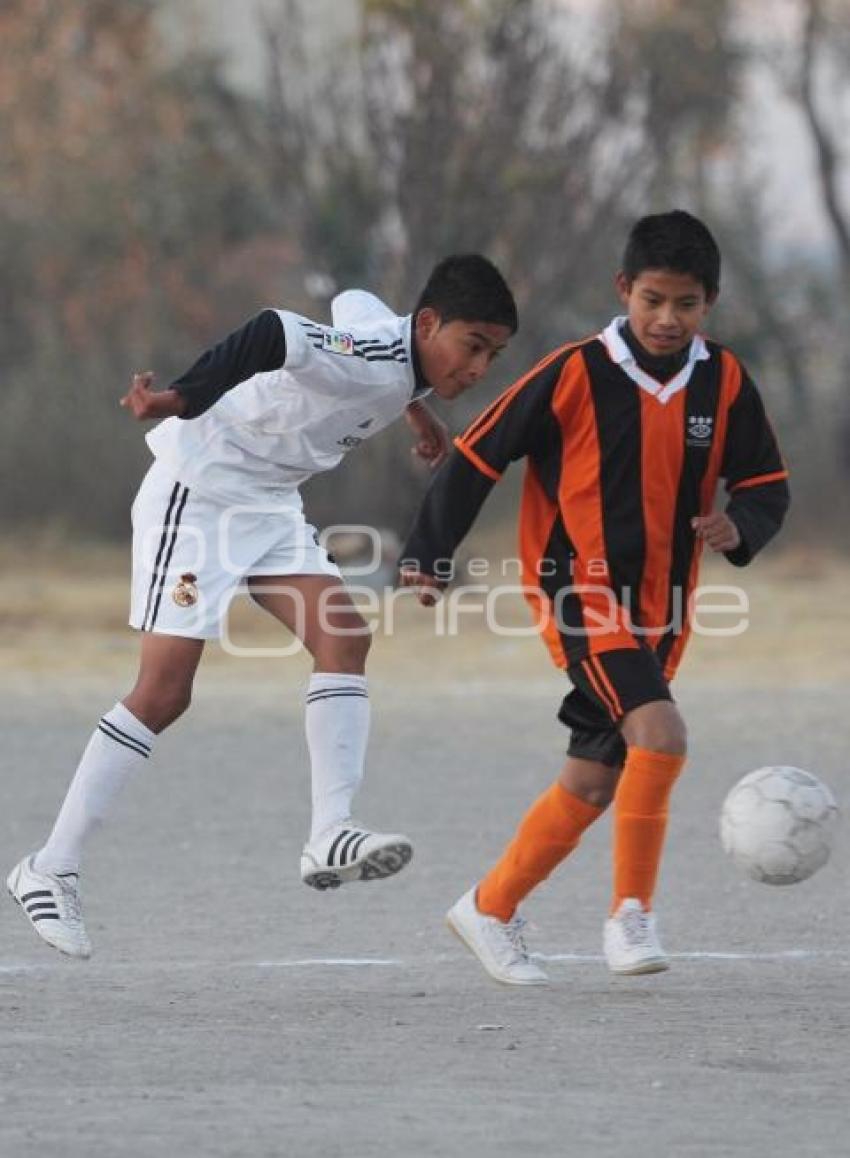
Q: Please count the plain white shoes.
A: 2